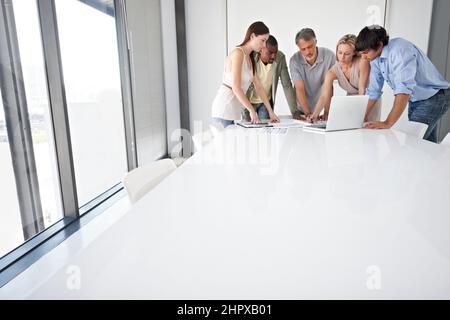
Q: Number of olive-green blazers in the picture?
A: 1